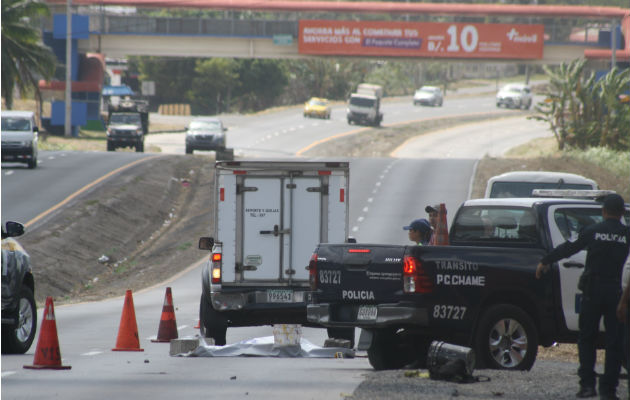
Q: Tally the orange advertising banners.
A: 1